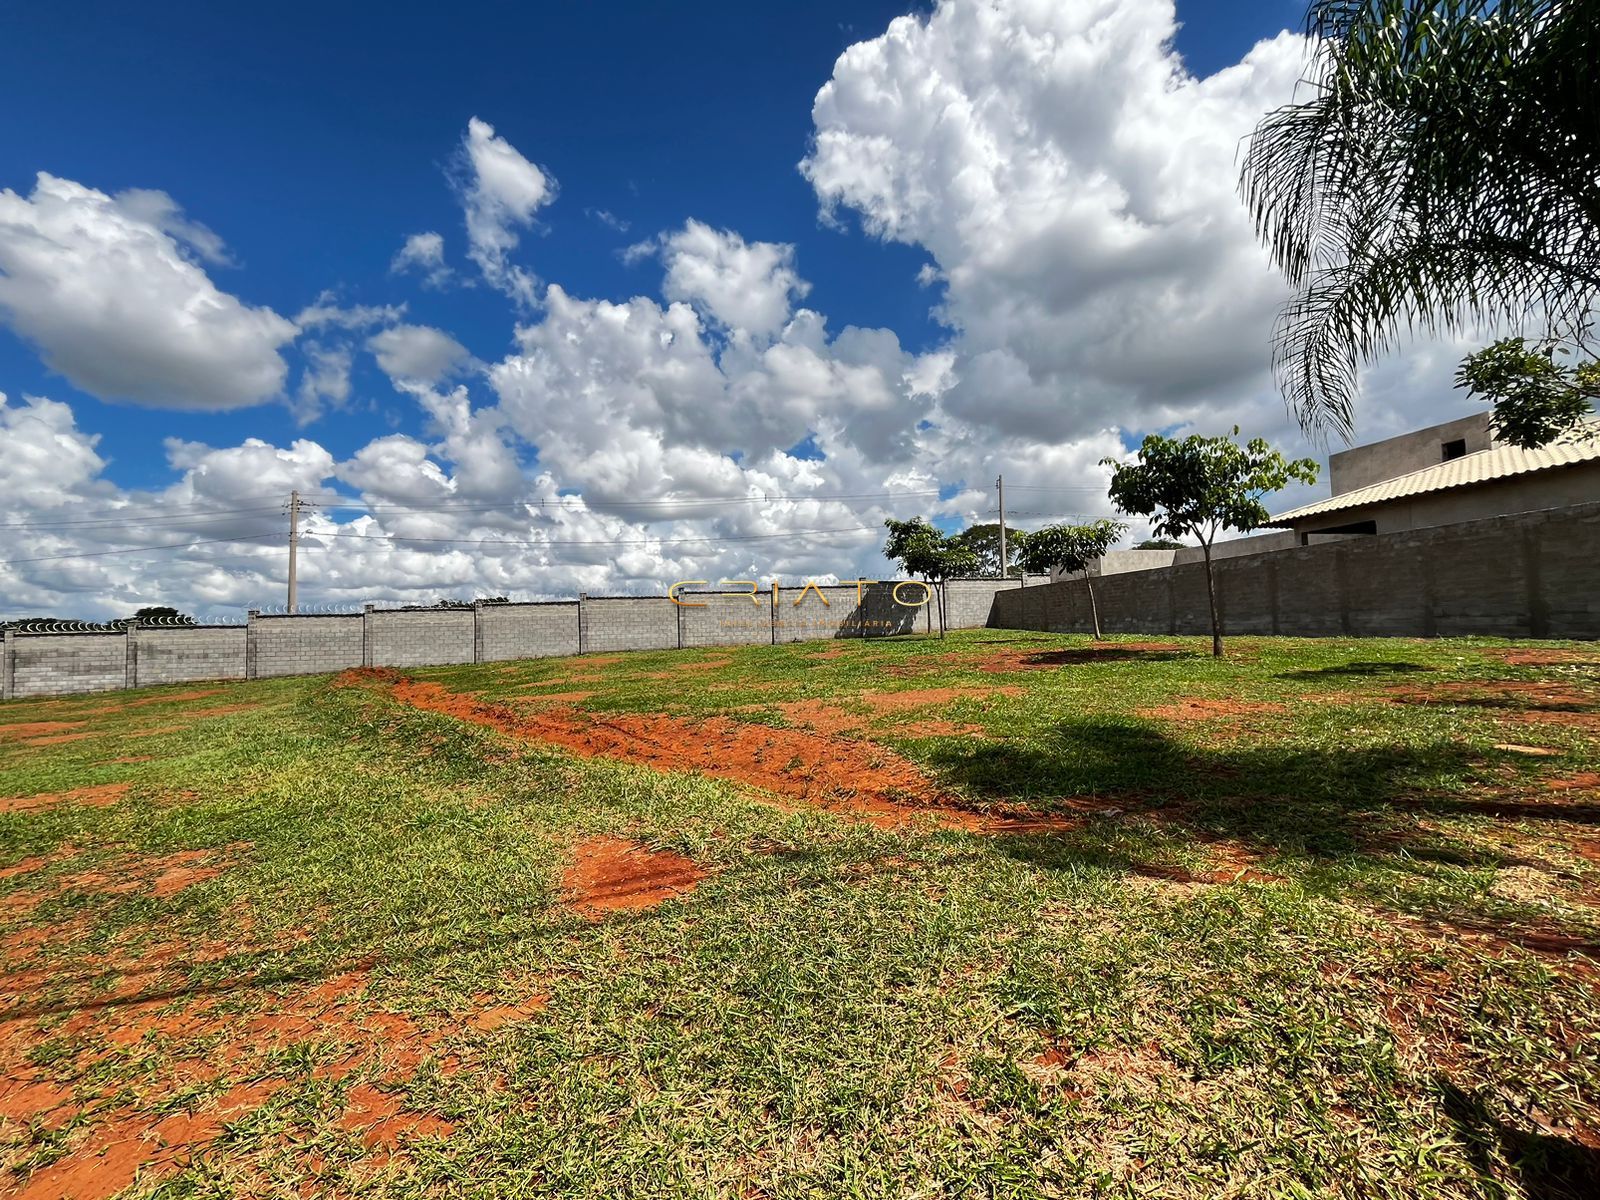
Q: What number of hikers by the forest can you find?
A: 0